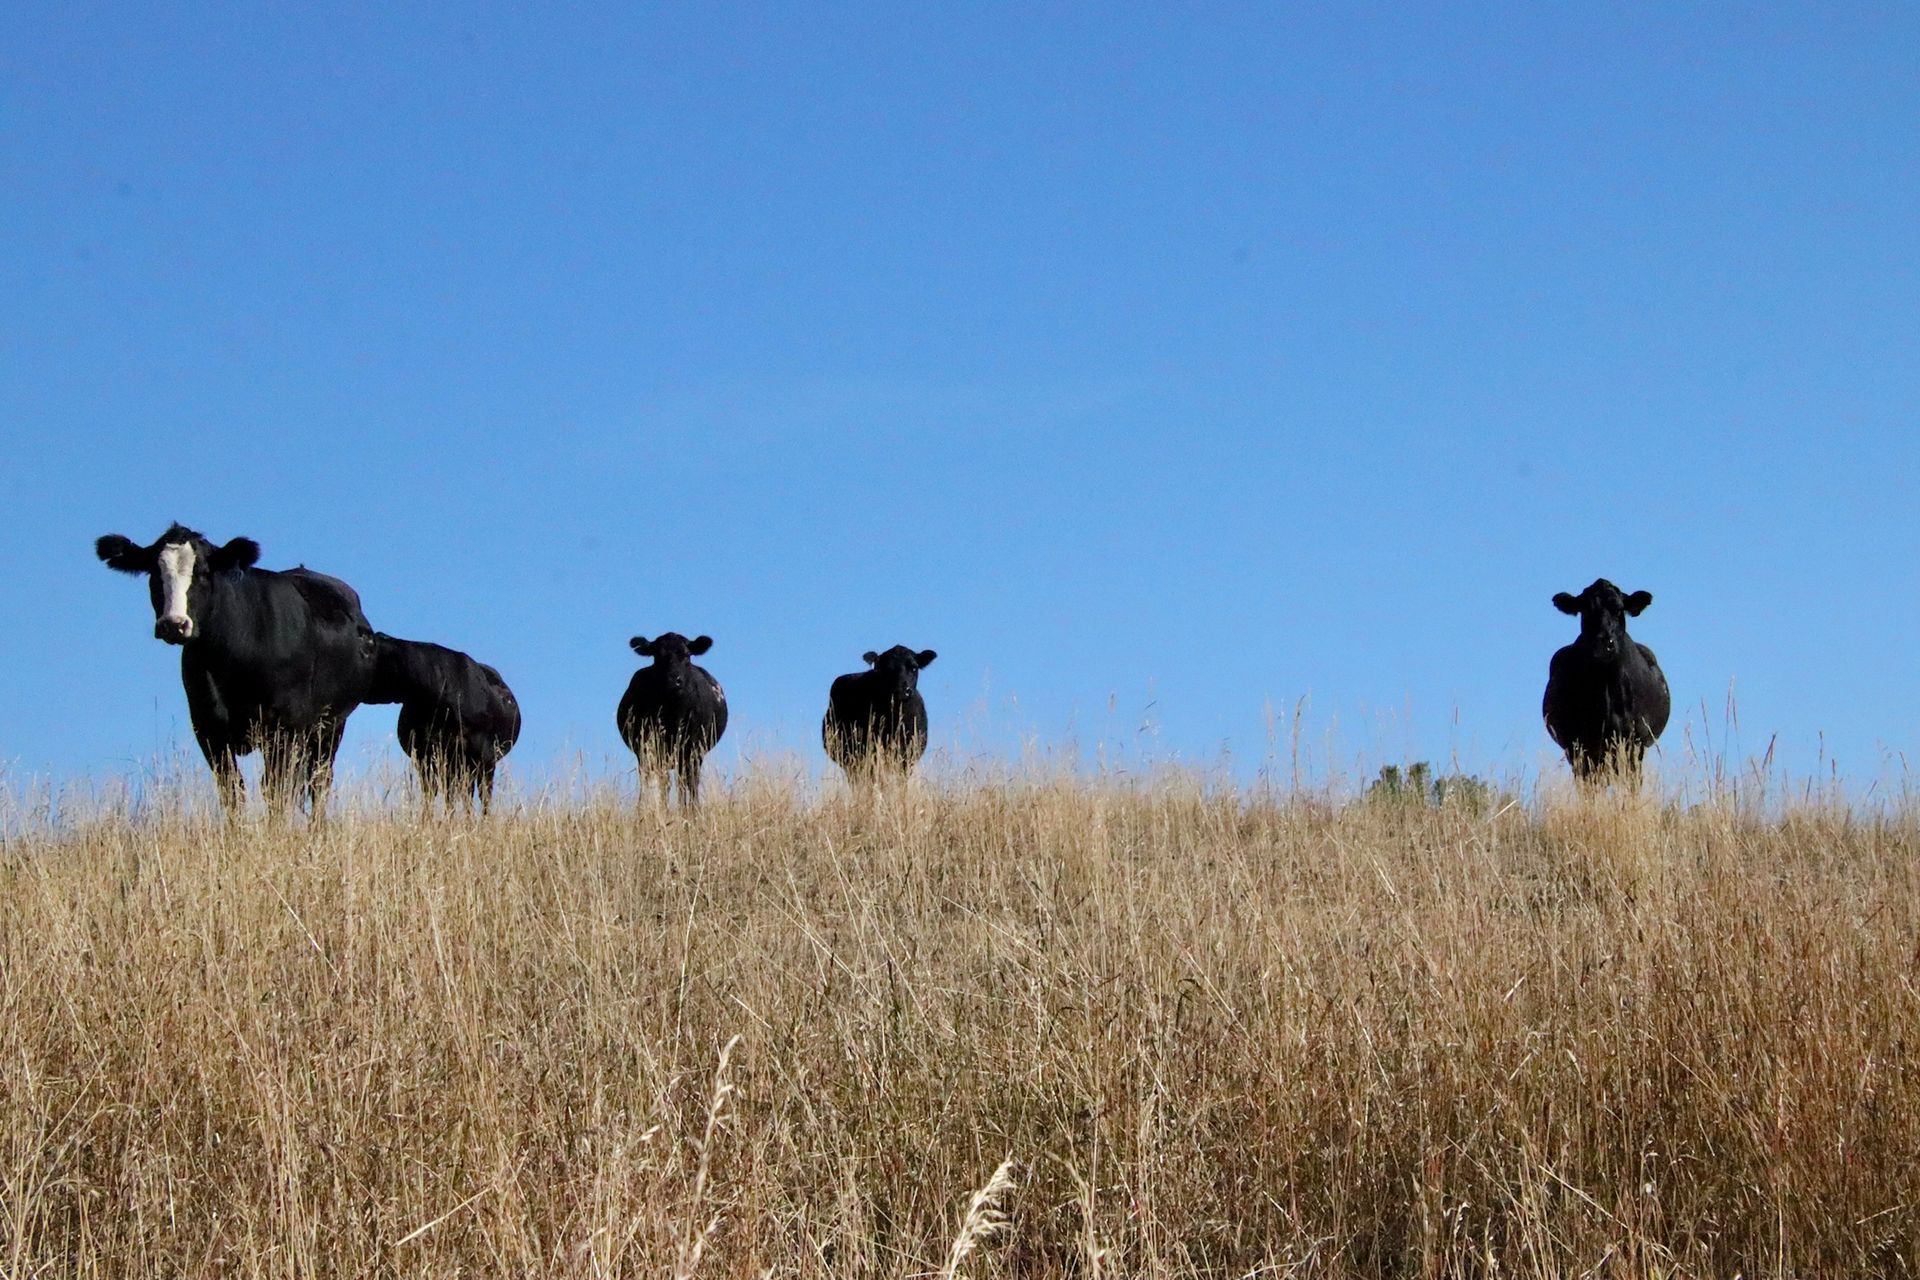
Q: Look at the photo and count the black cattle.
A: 5